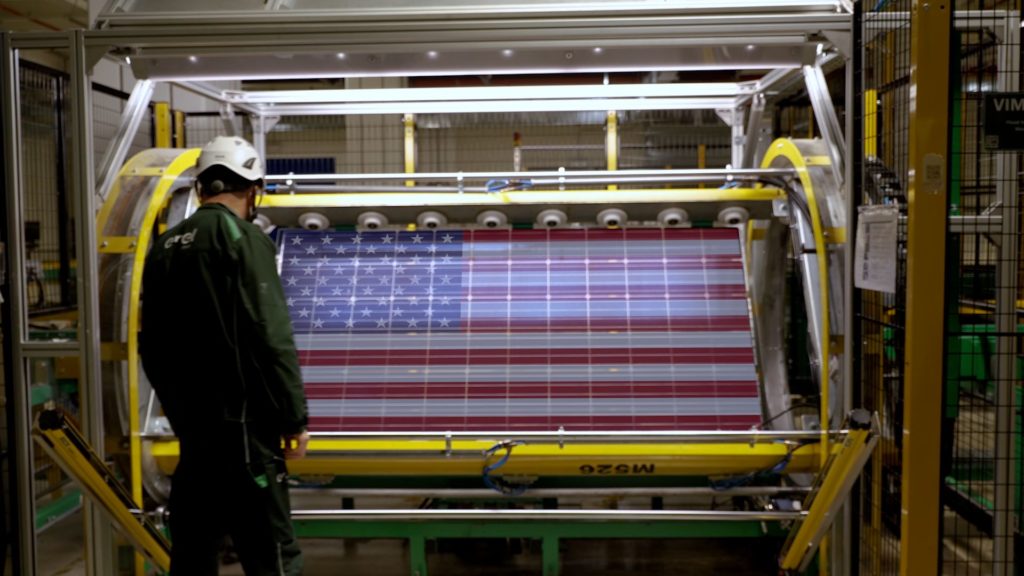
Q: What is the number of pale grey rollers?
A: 9